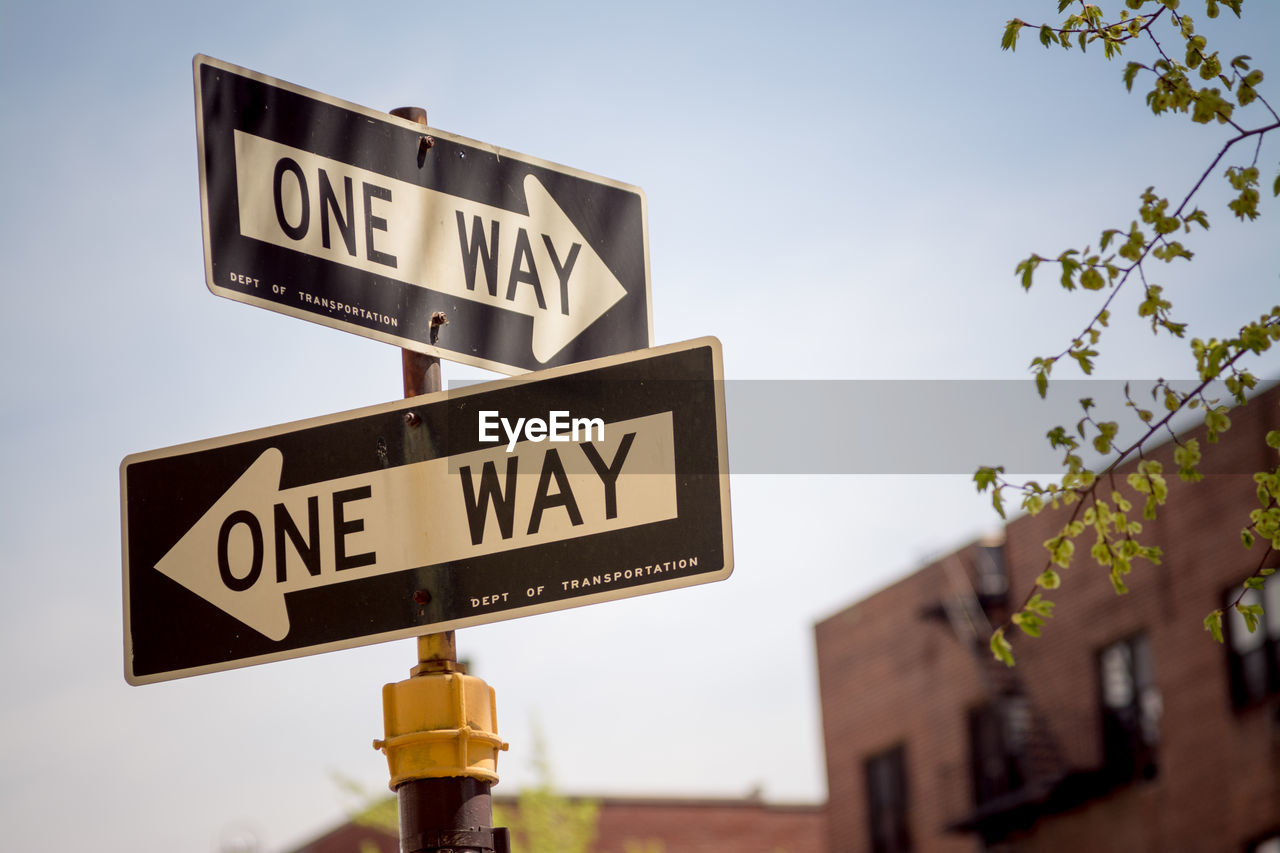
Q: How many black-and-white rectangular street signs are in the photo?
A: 2